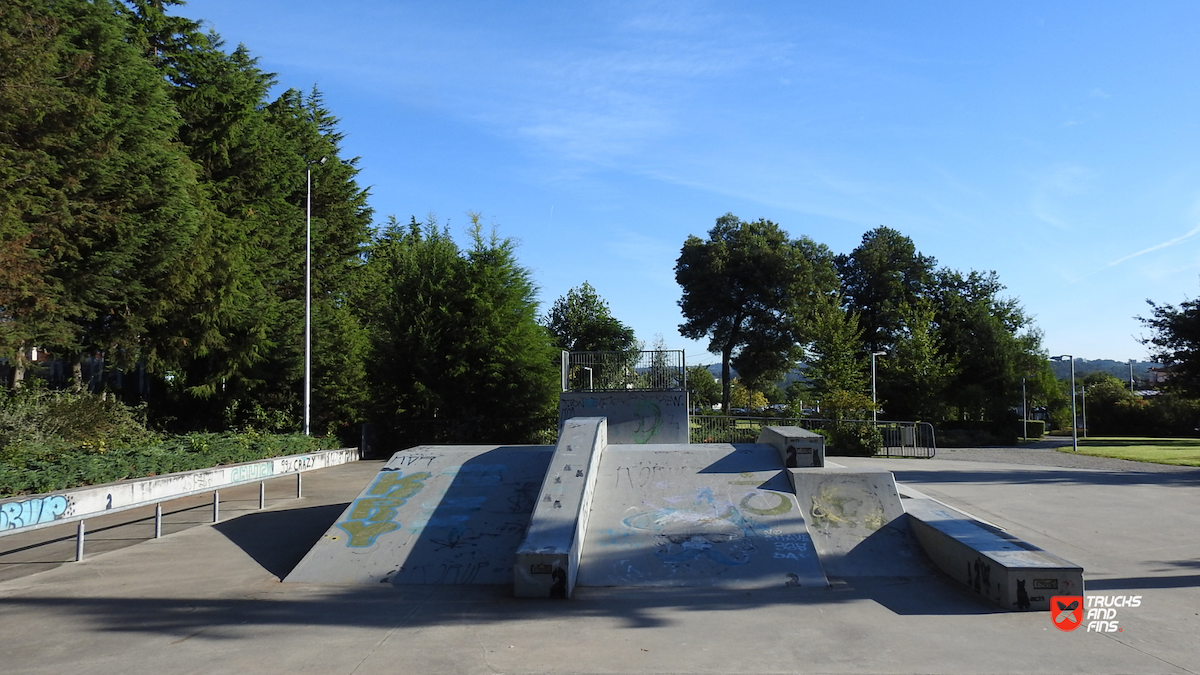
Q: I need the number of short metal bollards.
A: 5